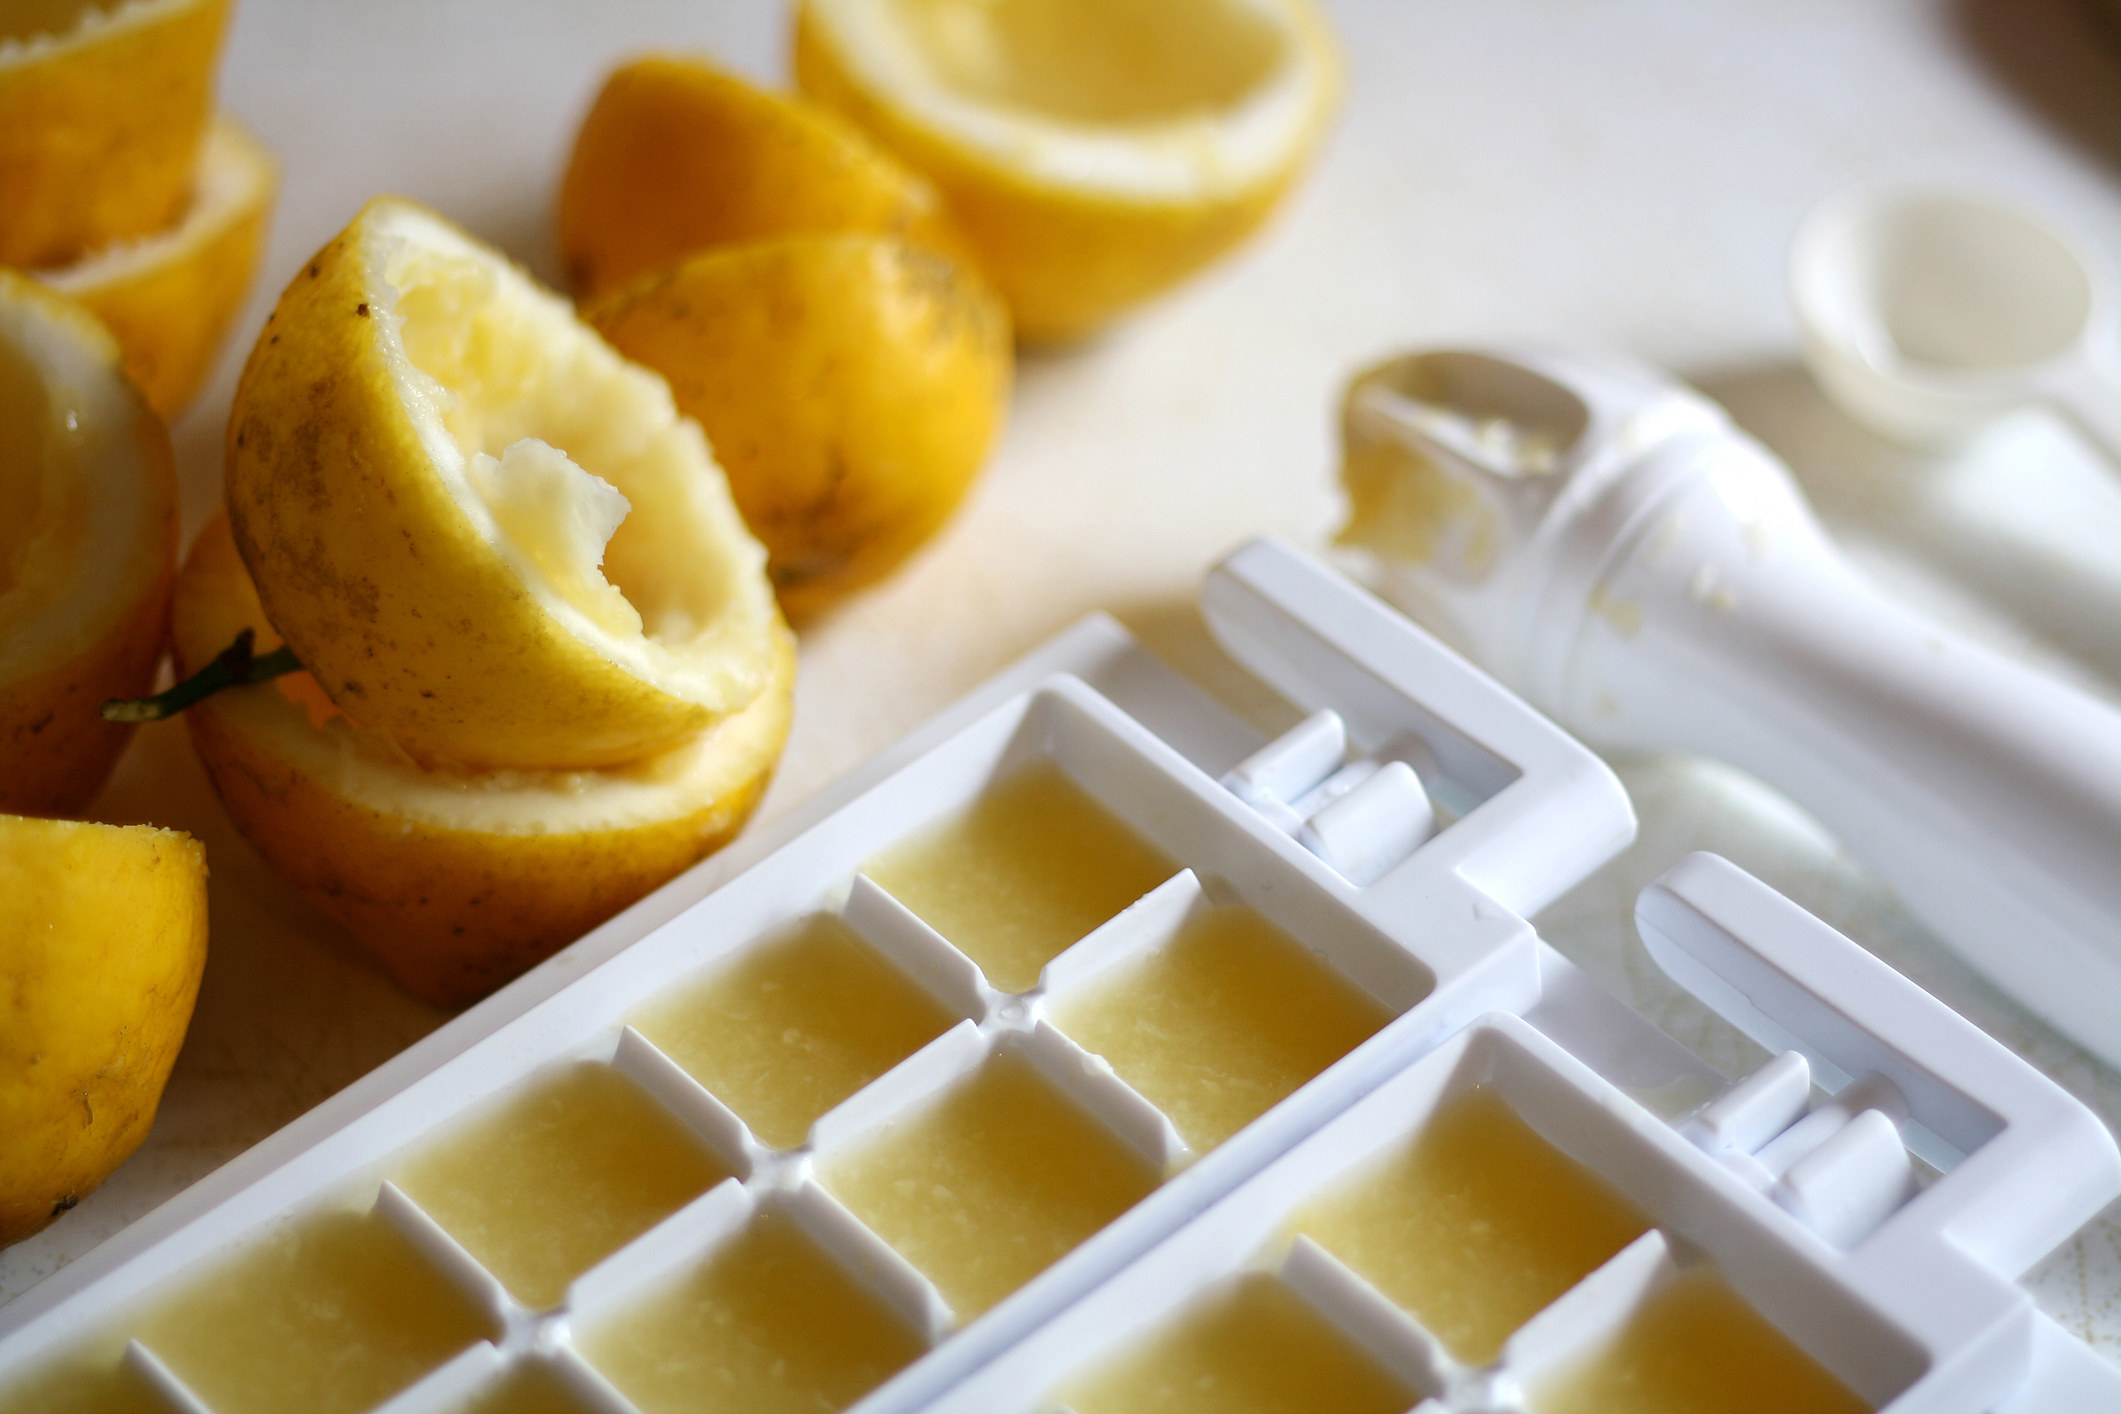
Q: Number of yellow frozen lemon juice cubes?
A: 12